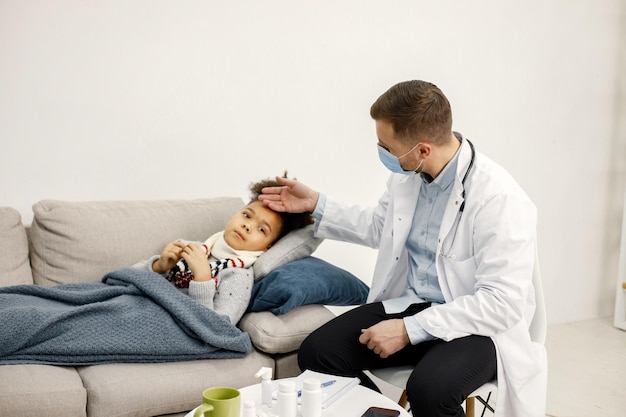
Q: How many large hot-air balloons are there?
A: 0